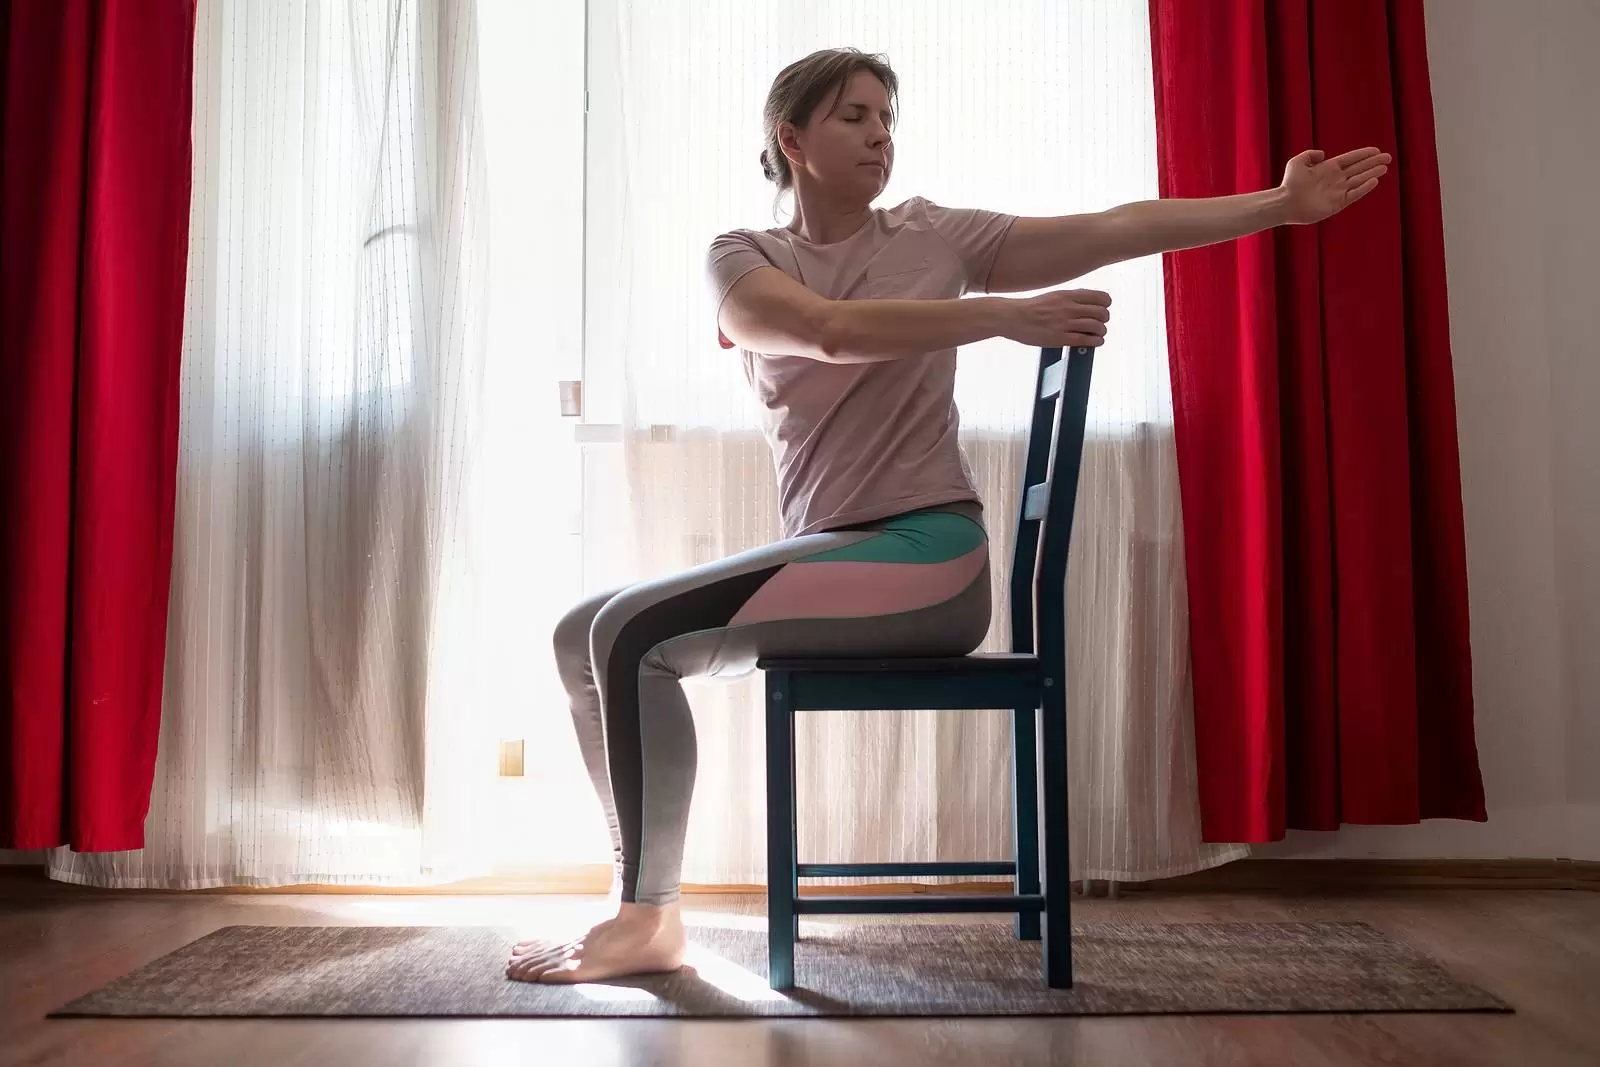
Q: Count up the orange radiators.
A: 0